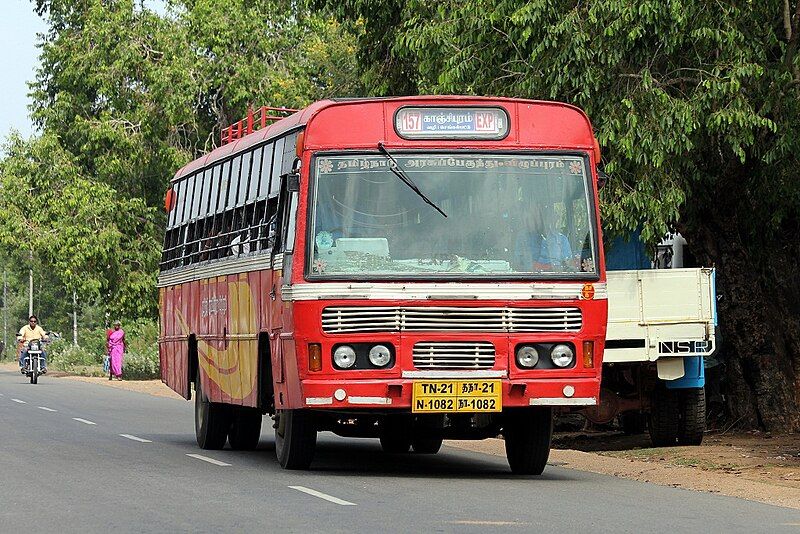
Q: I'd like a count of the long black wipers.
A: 1